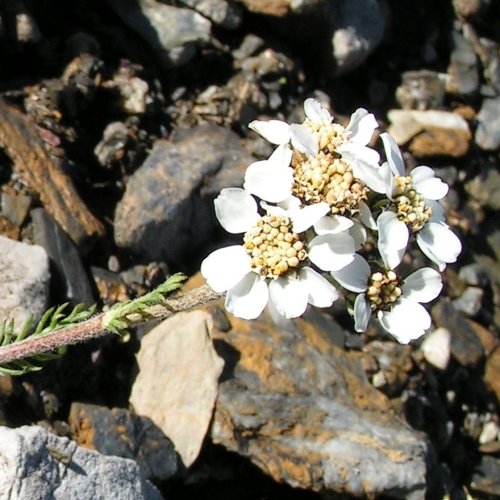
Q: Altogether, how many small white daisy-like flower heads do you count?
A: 5